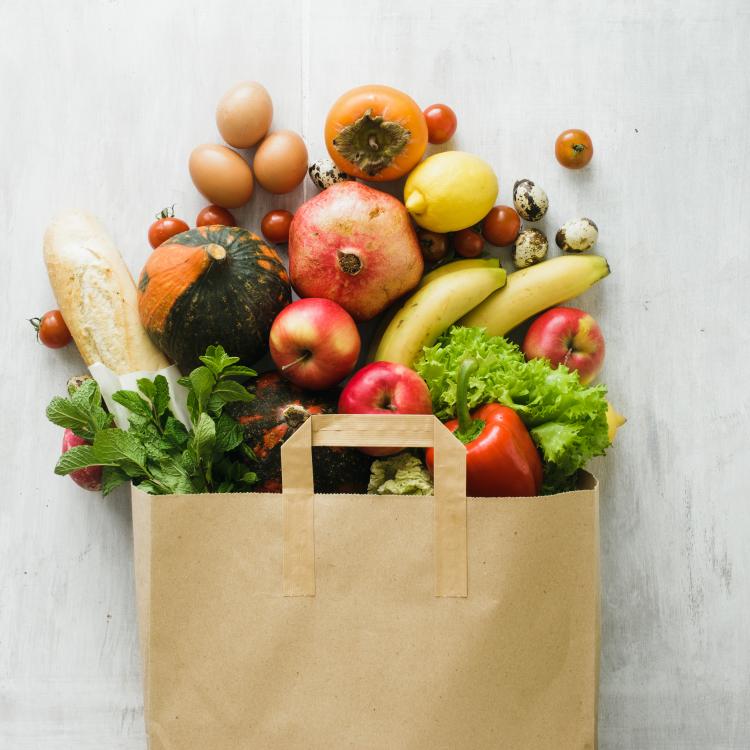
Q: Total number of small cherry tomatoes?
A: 9